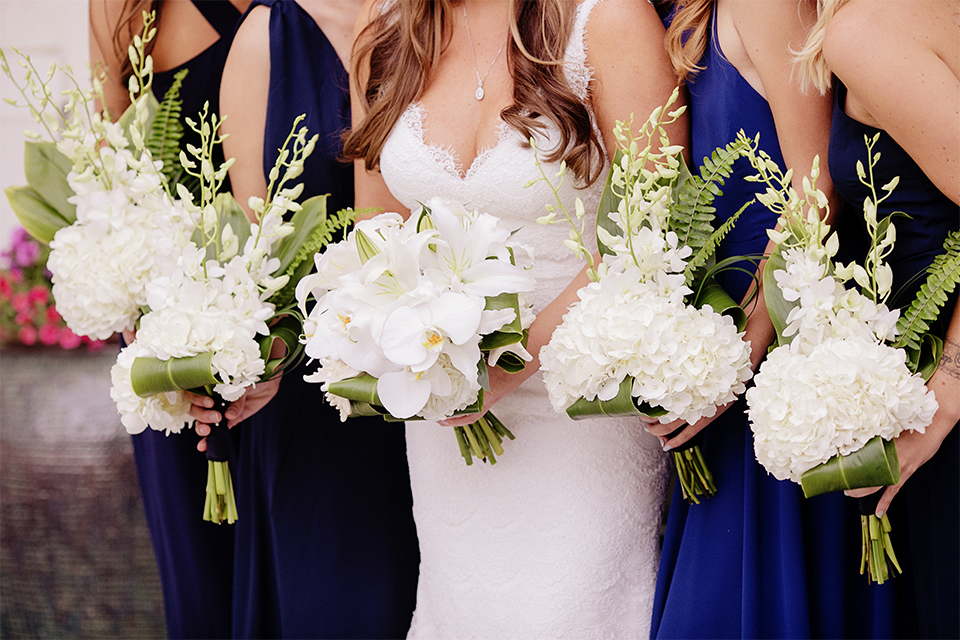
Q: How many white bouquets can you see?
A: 5